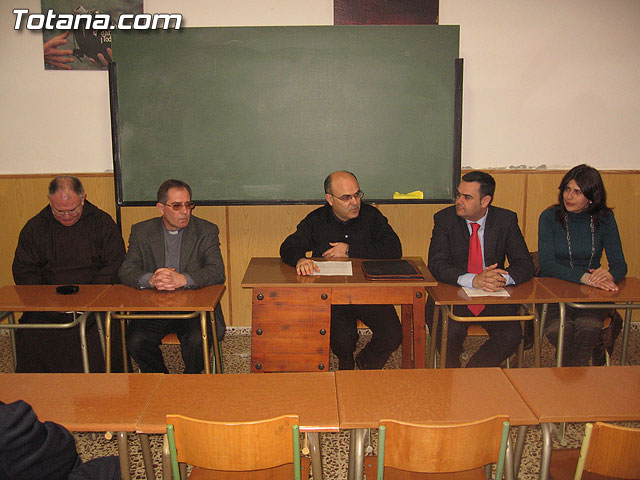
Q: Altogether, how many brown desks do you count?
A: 9